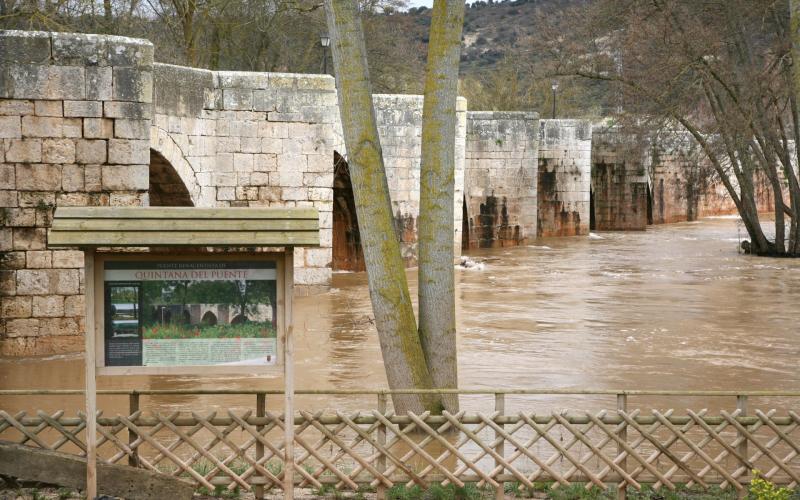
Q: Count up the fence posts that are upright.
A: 6